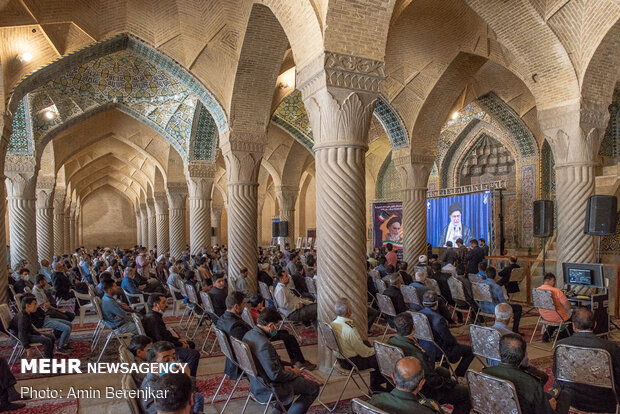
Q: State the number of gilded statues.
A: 0